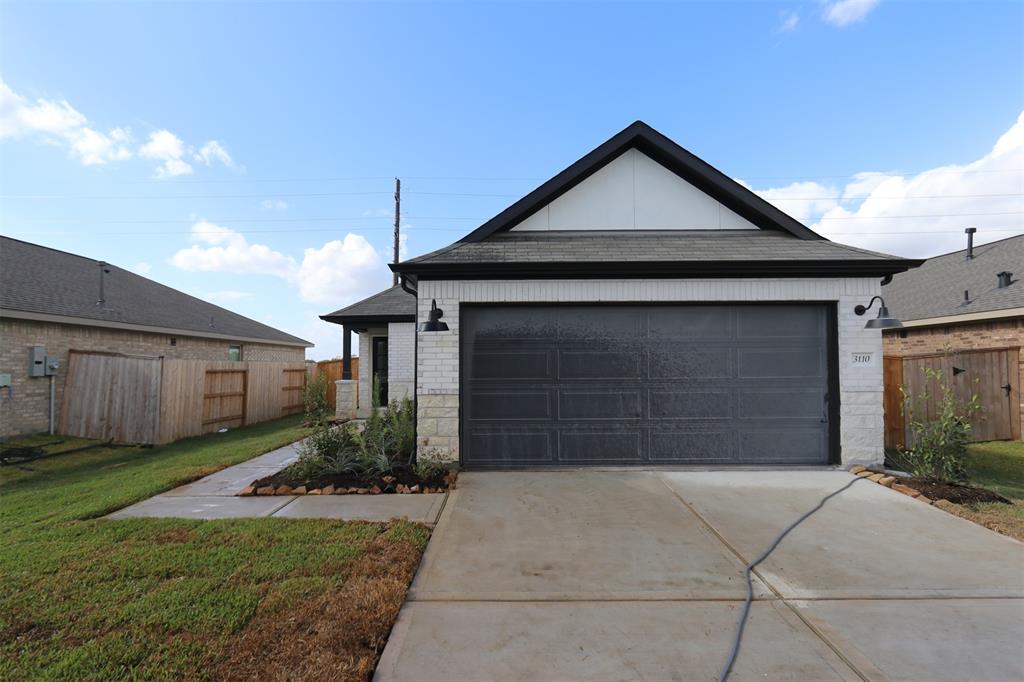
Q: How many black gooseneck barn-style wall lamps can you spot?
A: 2